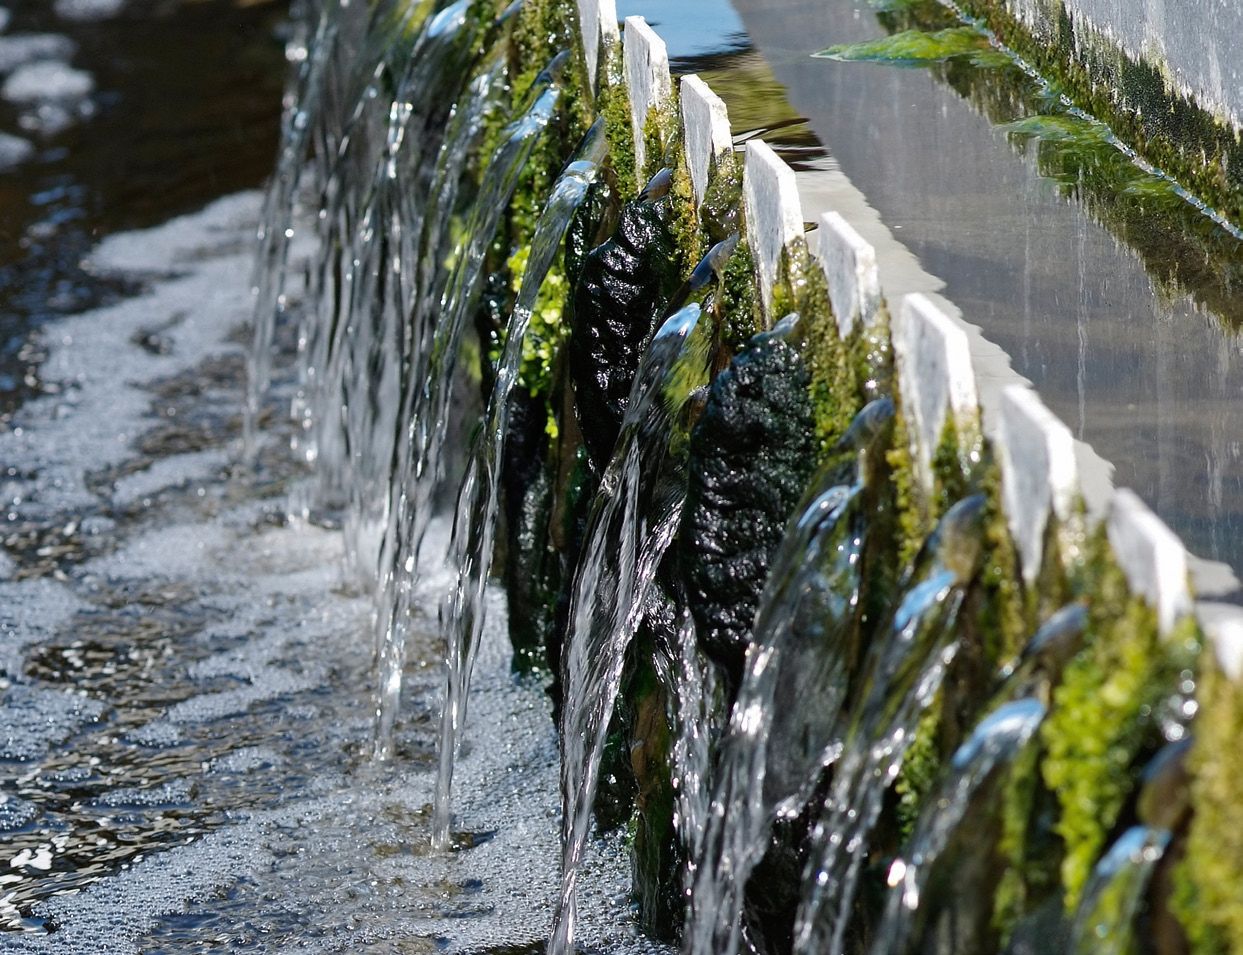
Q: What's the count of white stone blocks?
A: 9